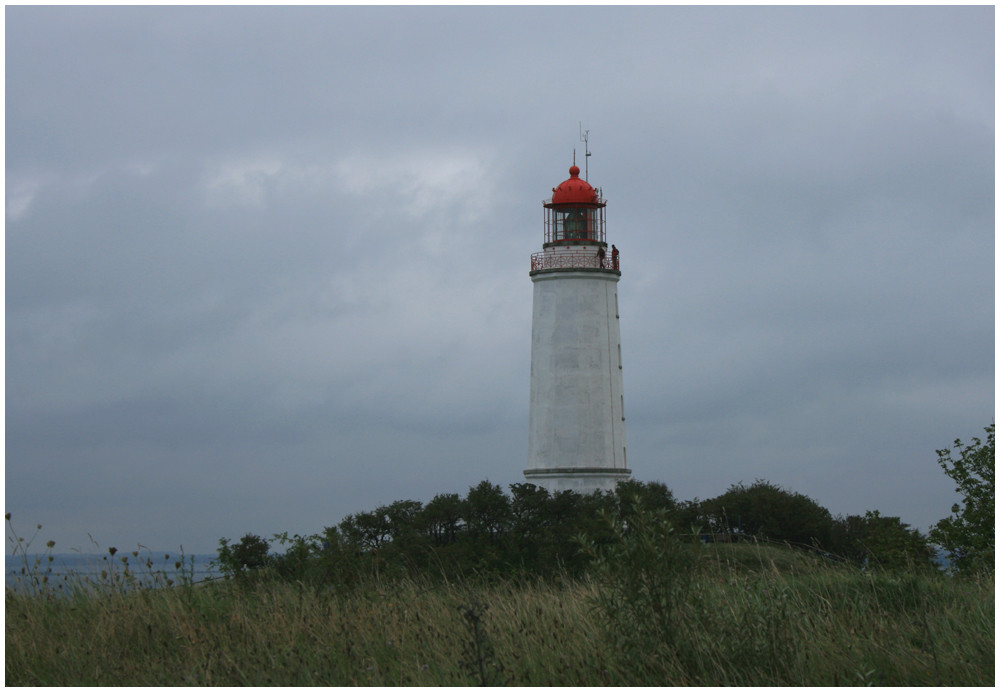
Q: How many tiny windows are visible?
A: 4